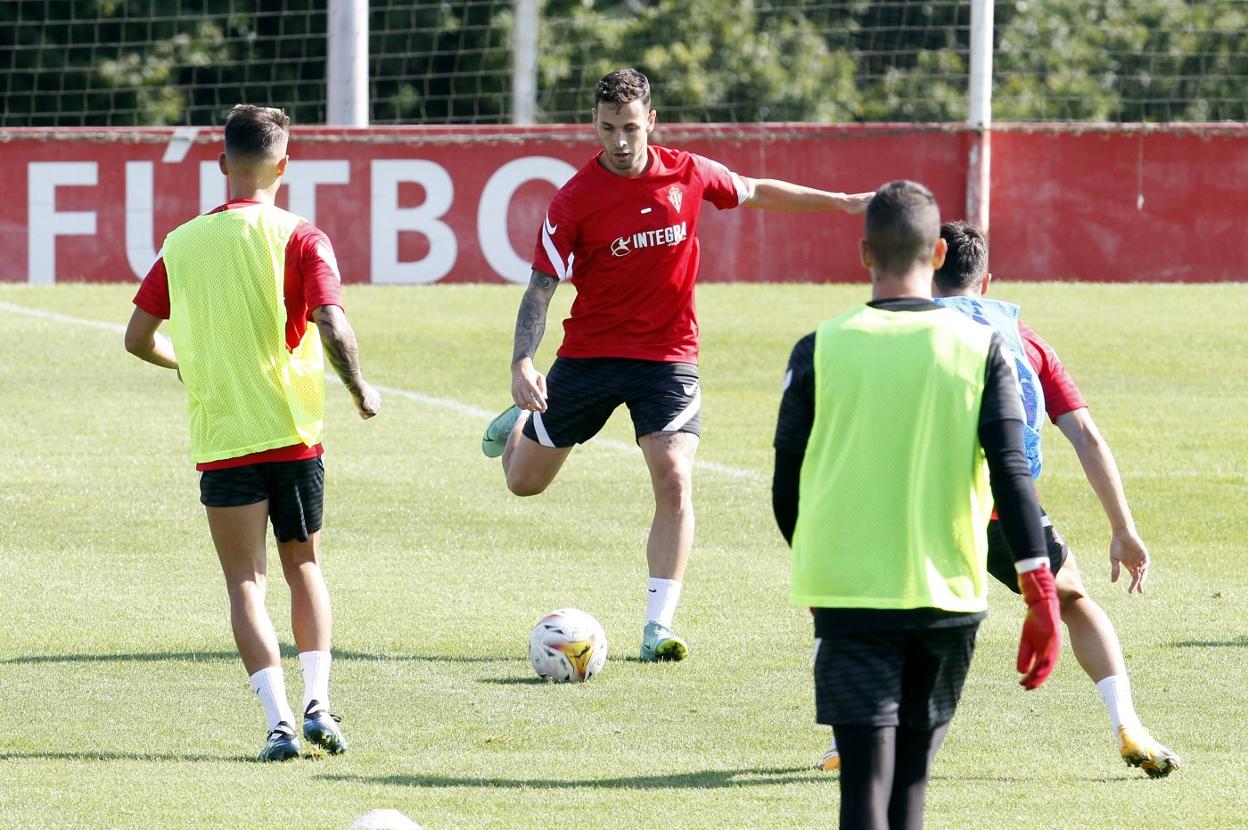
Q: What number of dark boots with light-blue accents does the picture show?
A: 2